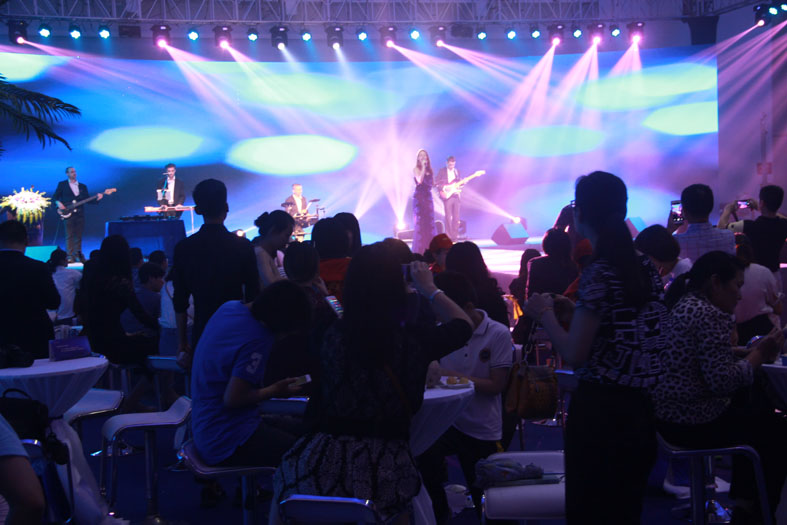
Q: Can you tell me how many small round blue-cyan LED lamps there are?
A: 15